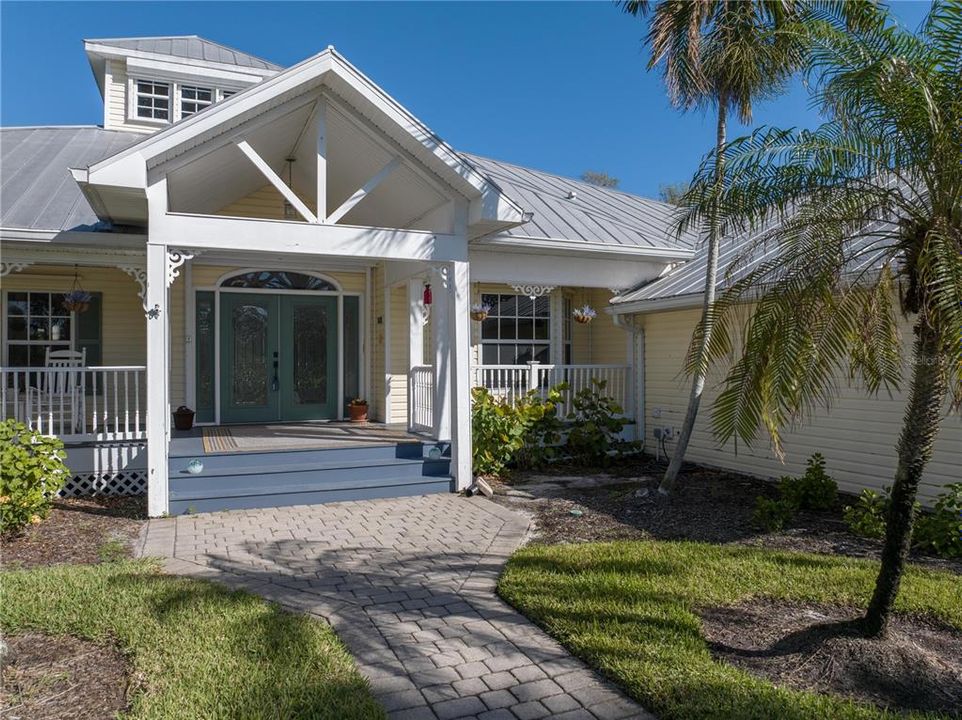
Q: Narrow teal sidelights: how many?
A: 2